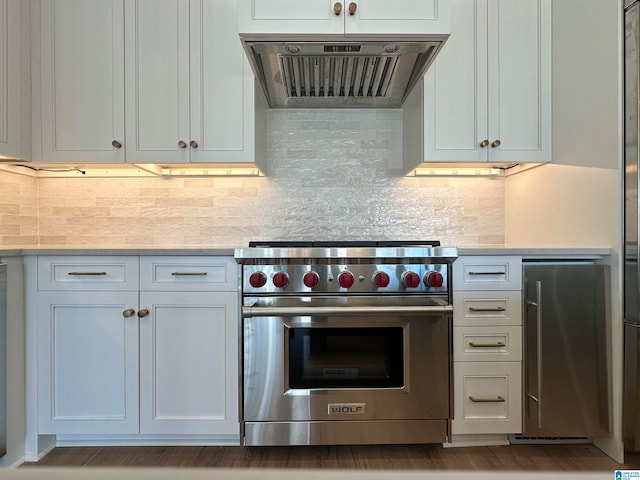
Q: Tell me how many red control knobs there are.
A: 7